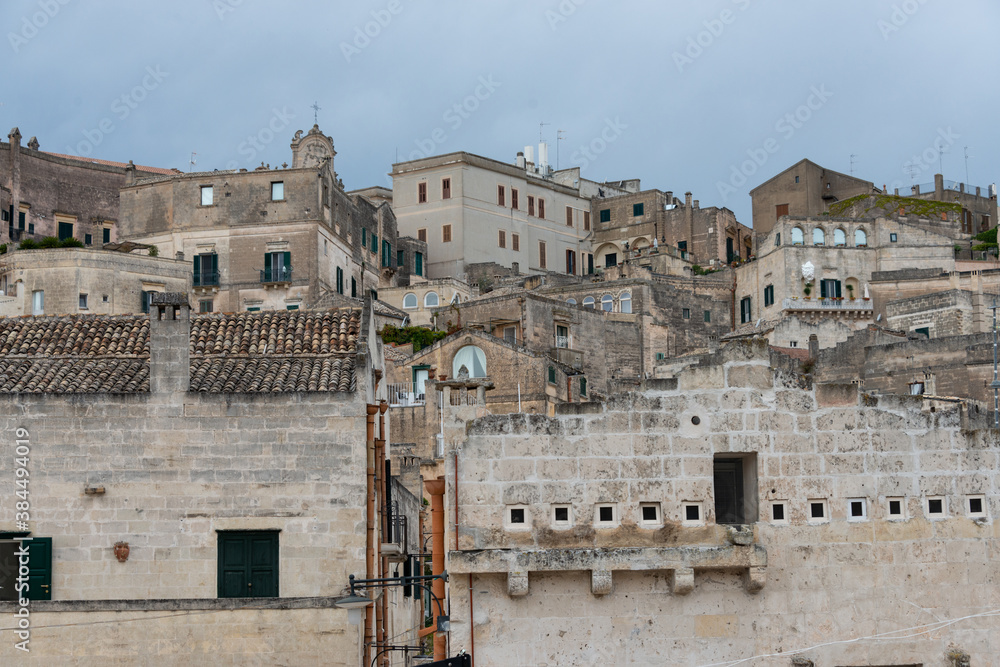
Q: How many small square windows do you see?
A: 11